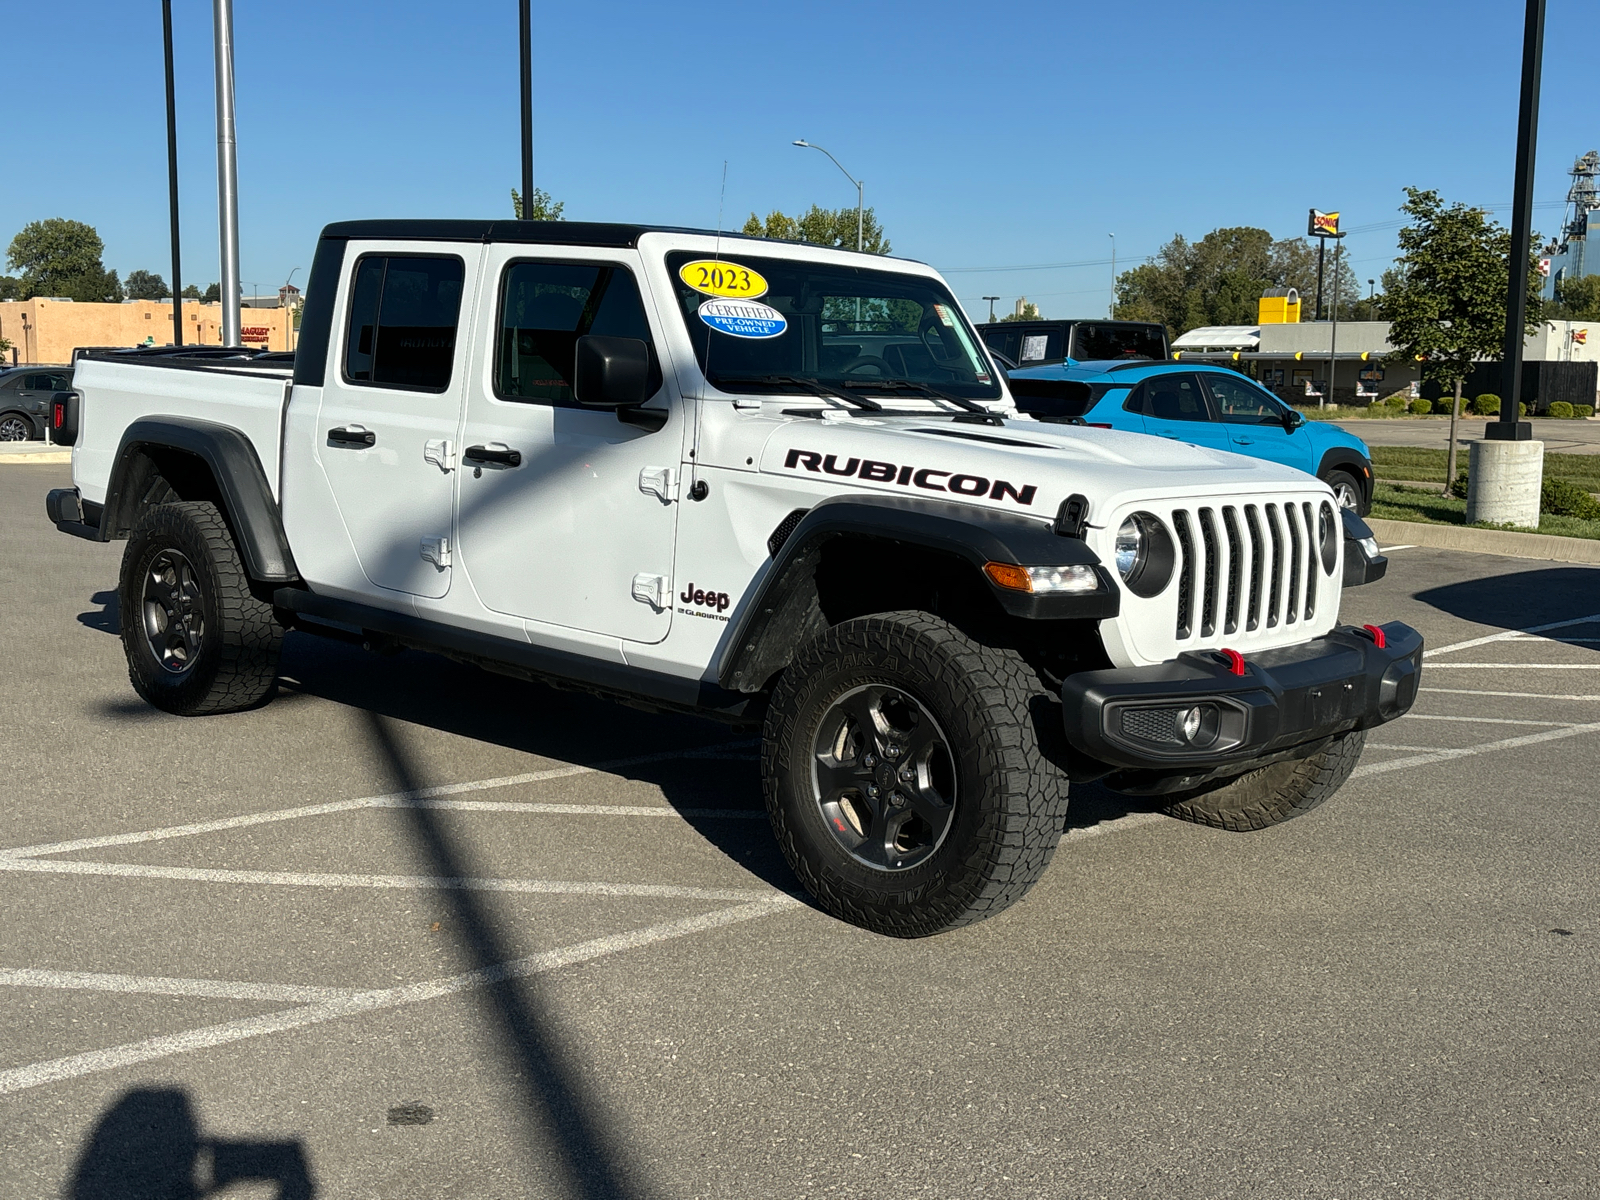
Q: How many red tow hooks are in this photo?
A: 2